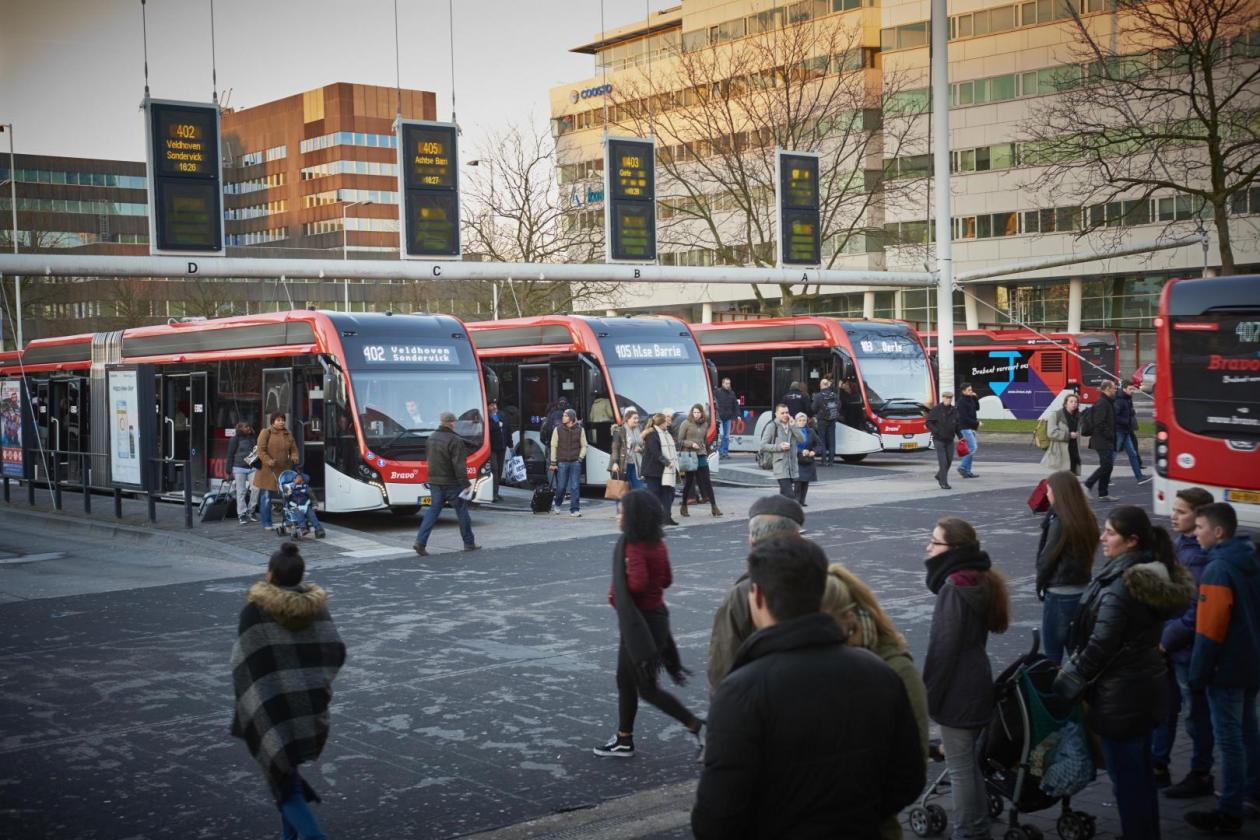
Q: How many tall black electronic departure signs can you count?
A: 4